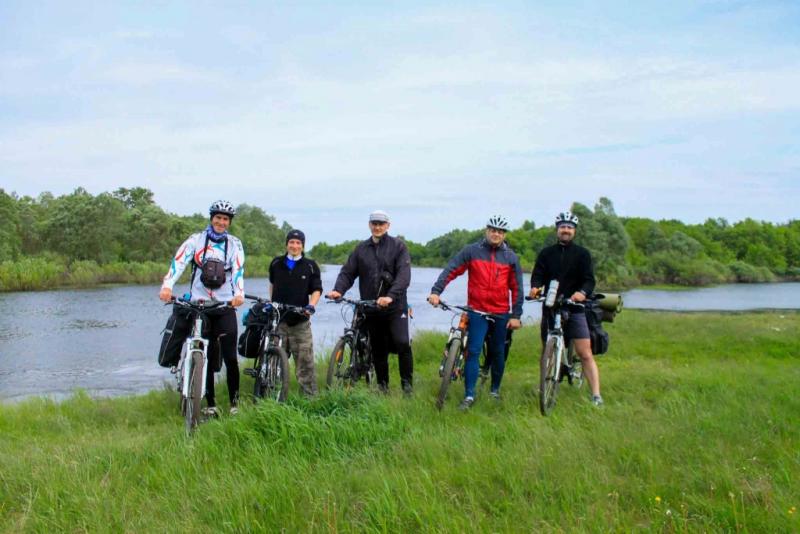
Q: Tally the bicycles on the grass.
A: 5